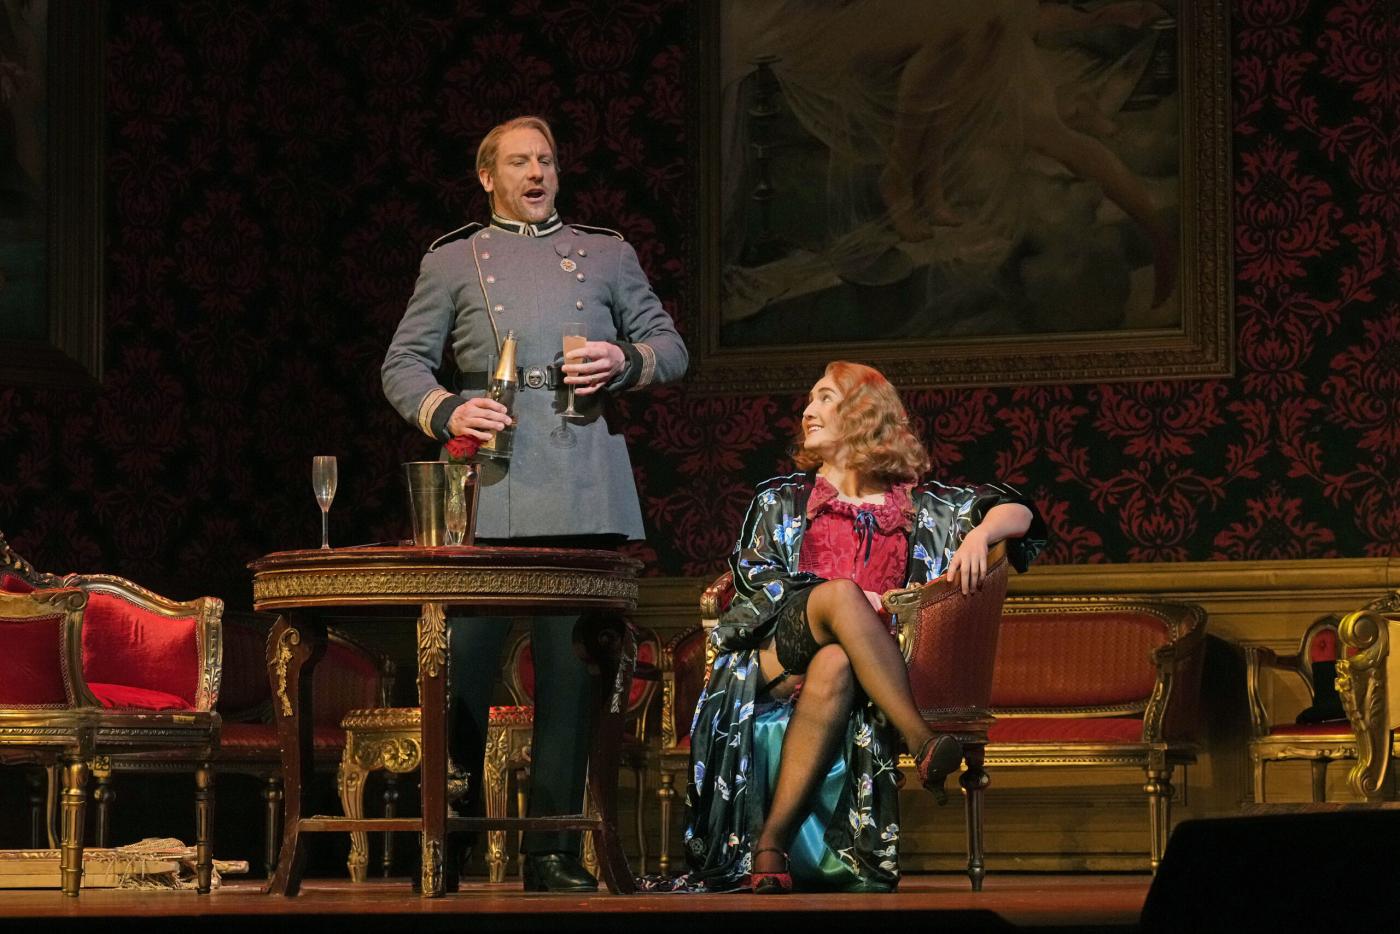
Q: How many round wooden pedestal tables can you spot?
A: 1